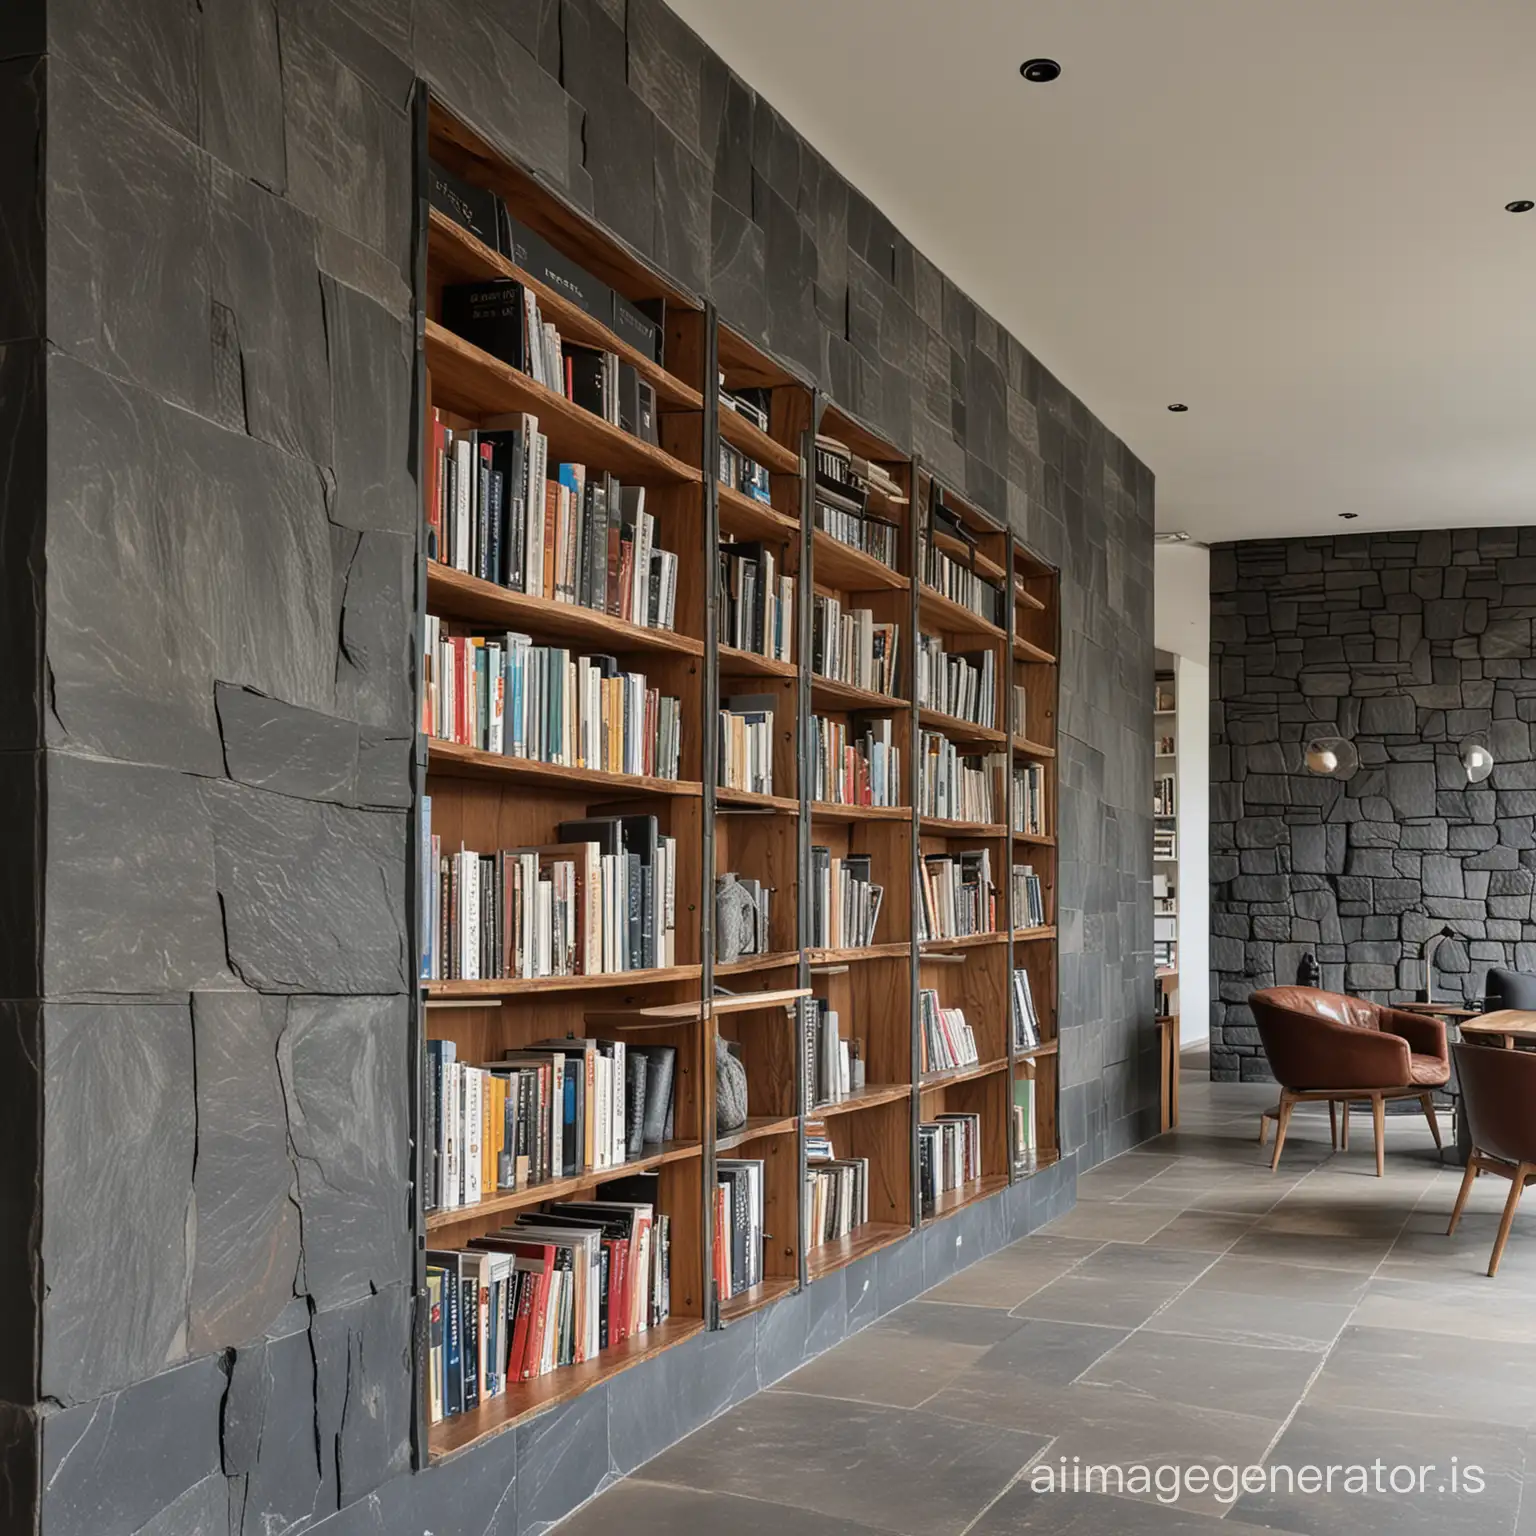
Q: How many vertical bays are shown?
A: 5